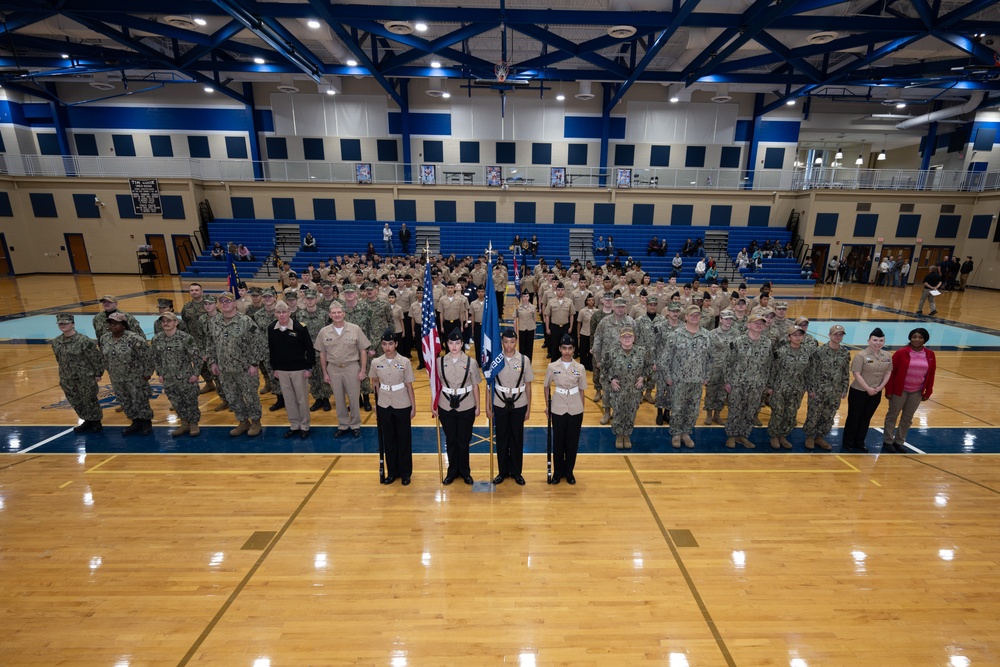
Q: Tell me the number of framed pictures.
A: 5